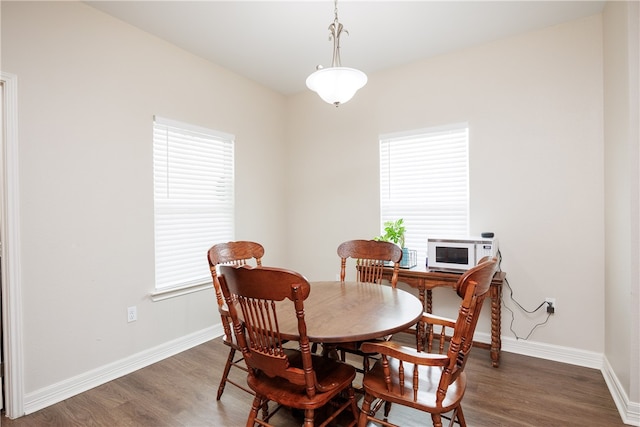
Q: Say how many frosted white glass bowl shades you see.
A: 1